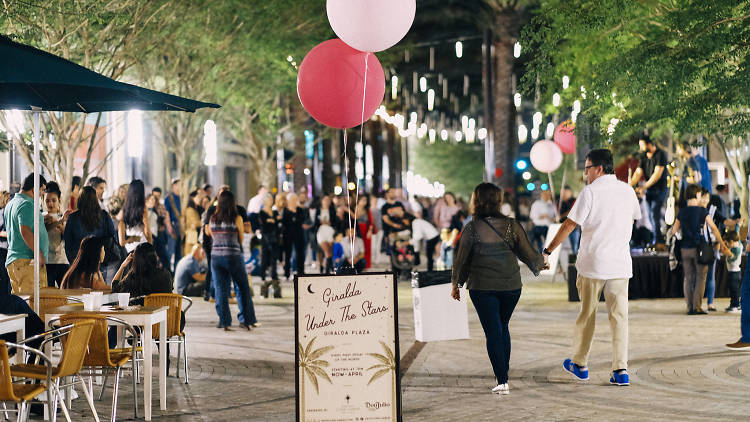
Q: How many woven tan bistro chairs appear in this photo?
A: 5